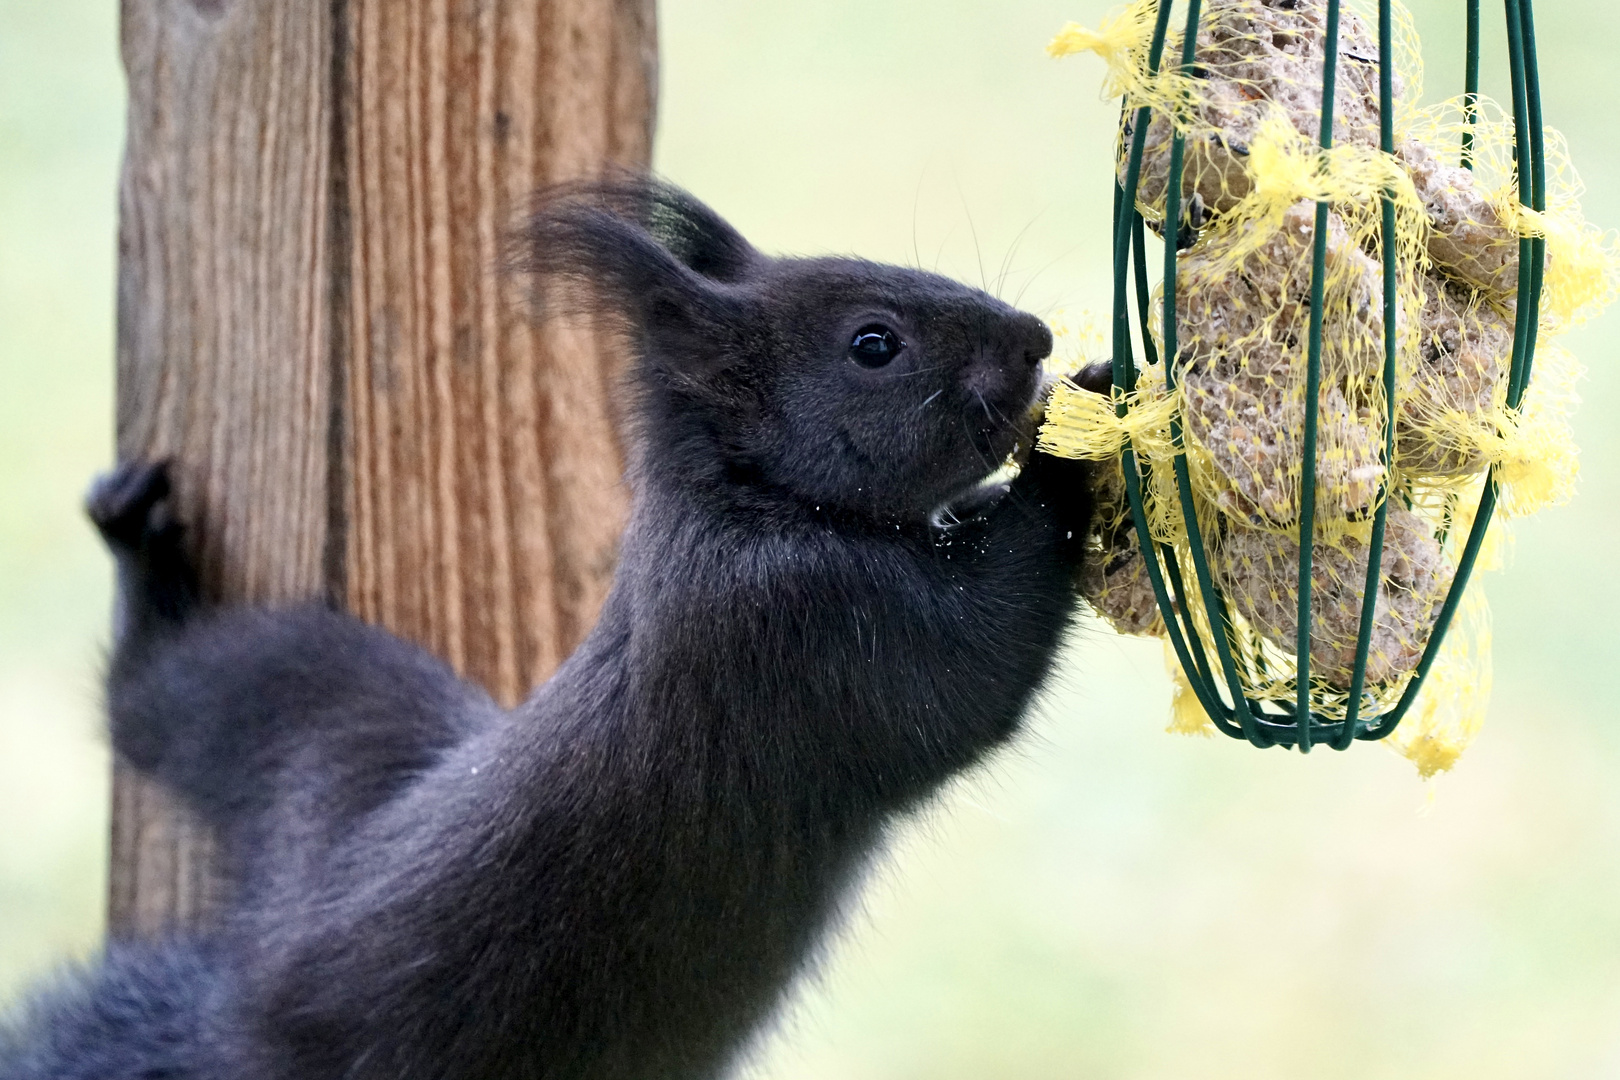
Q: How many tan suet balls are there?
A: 6